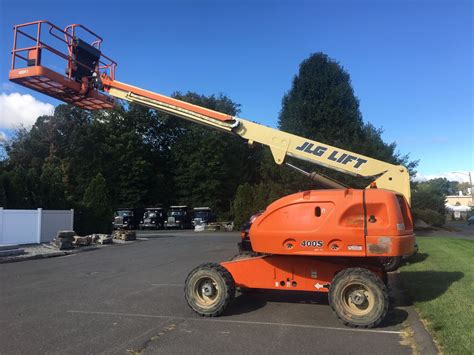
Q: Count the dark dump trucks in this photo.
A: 4